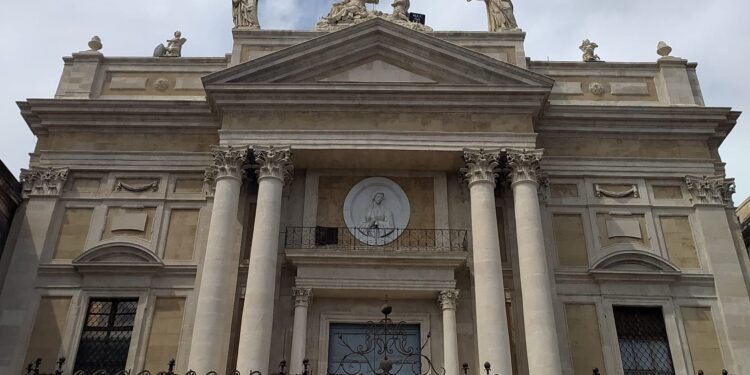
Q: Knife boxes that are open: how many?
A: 0